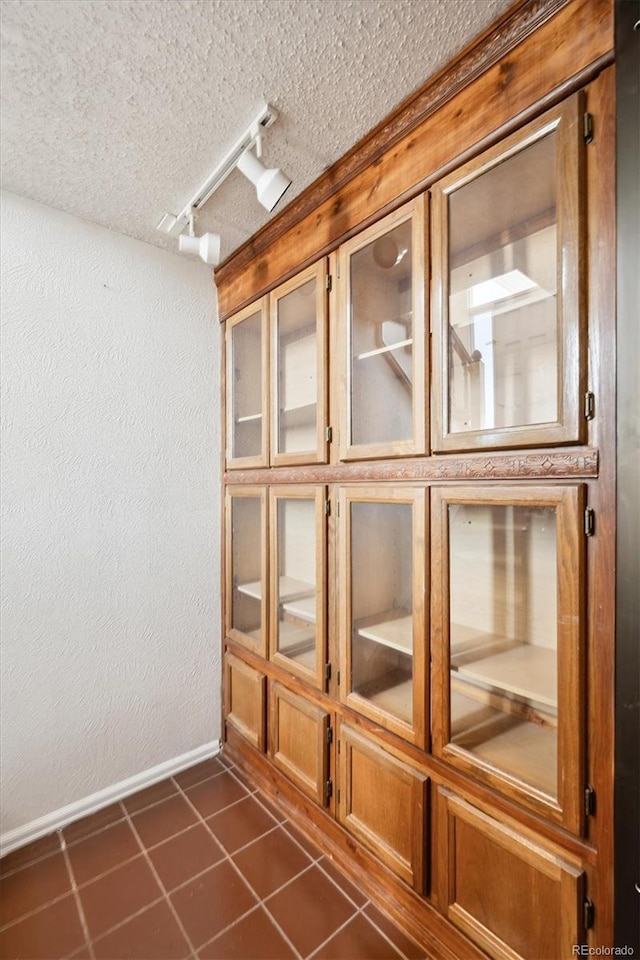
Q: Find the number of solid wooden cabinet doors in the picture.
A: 4